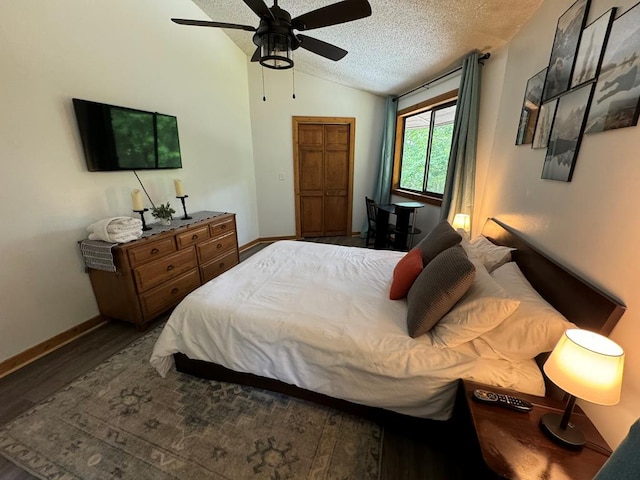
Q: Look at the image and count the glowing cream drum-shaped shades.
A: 2